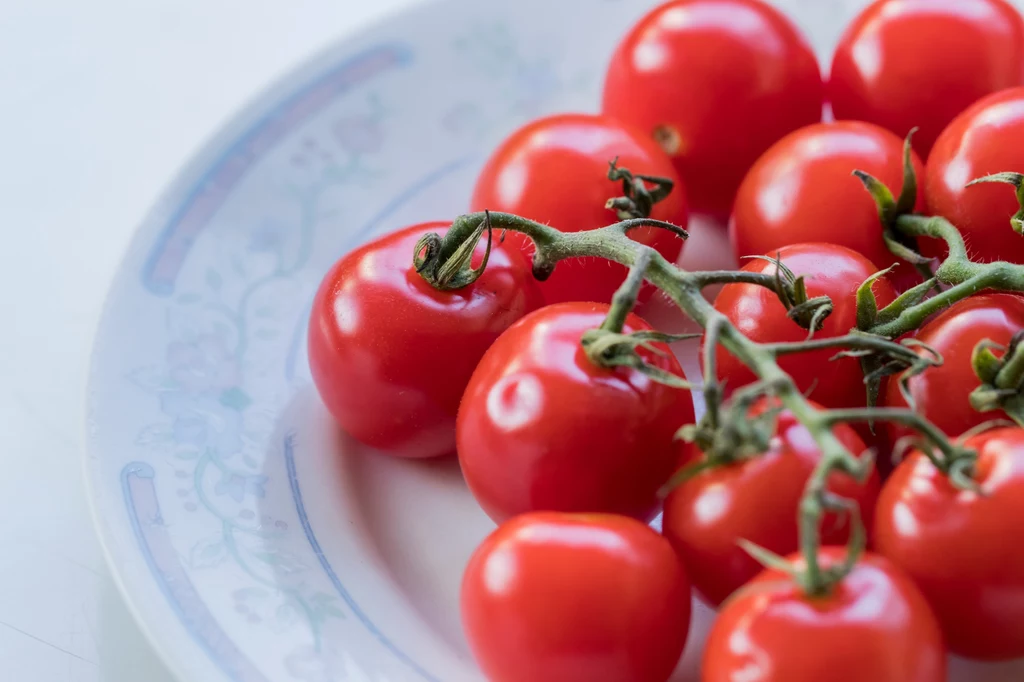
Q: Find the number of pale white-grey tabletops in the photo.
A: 1